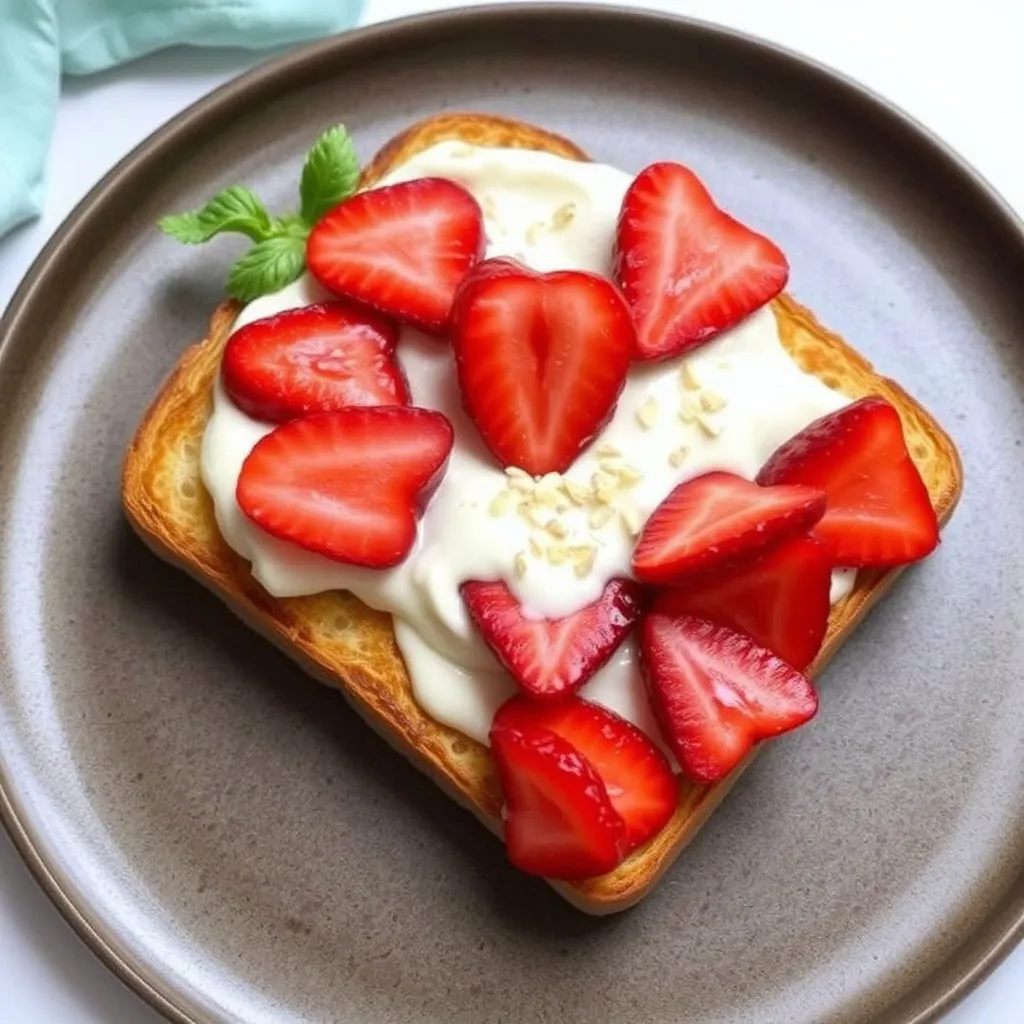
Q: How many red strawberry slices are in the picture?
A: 12